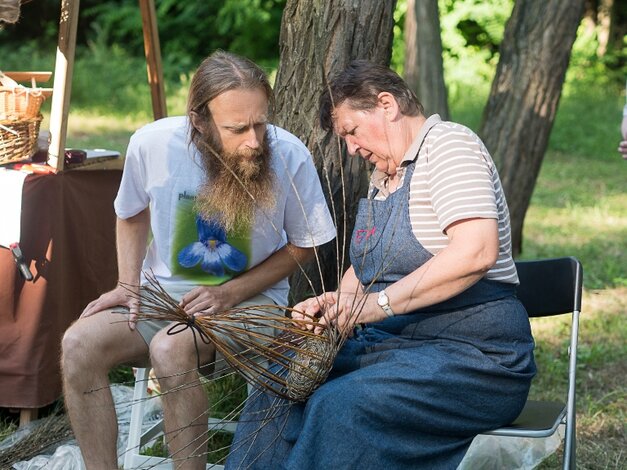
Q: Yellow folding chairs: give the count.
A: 0